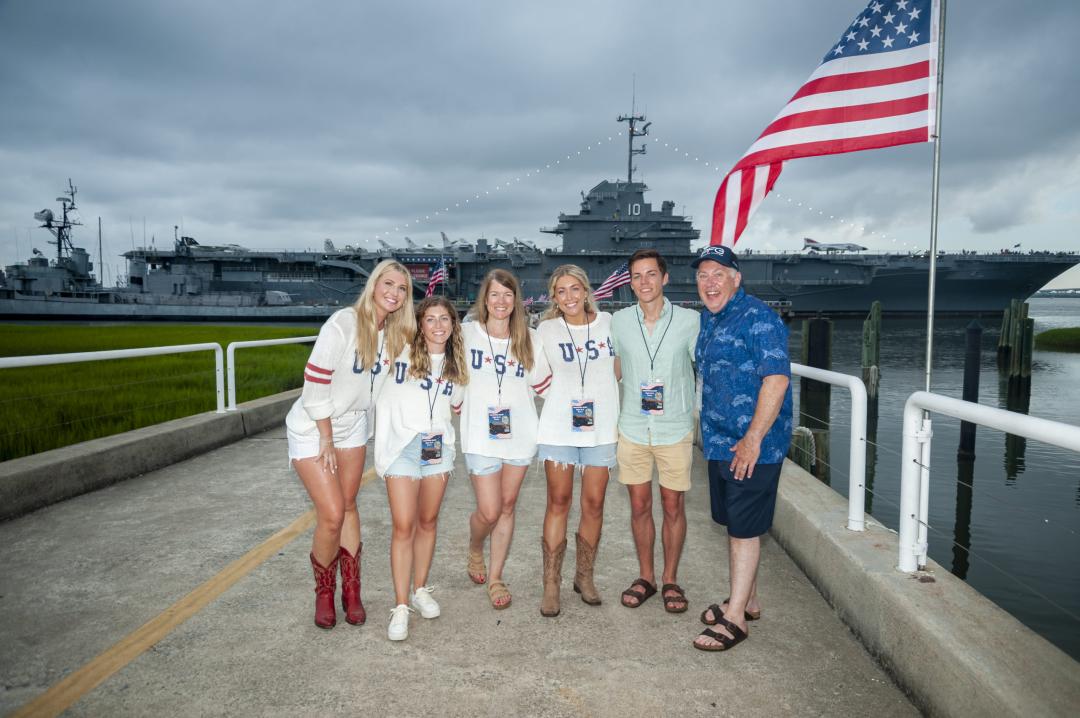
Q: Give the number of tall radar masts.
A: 2